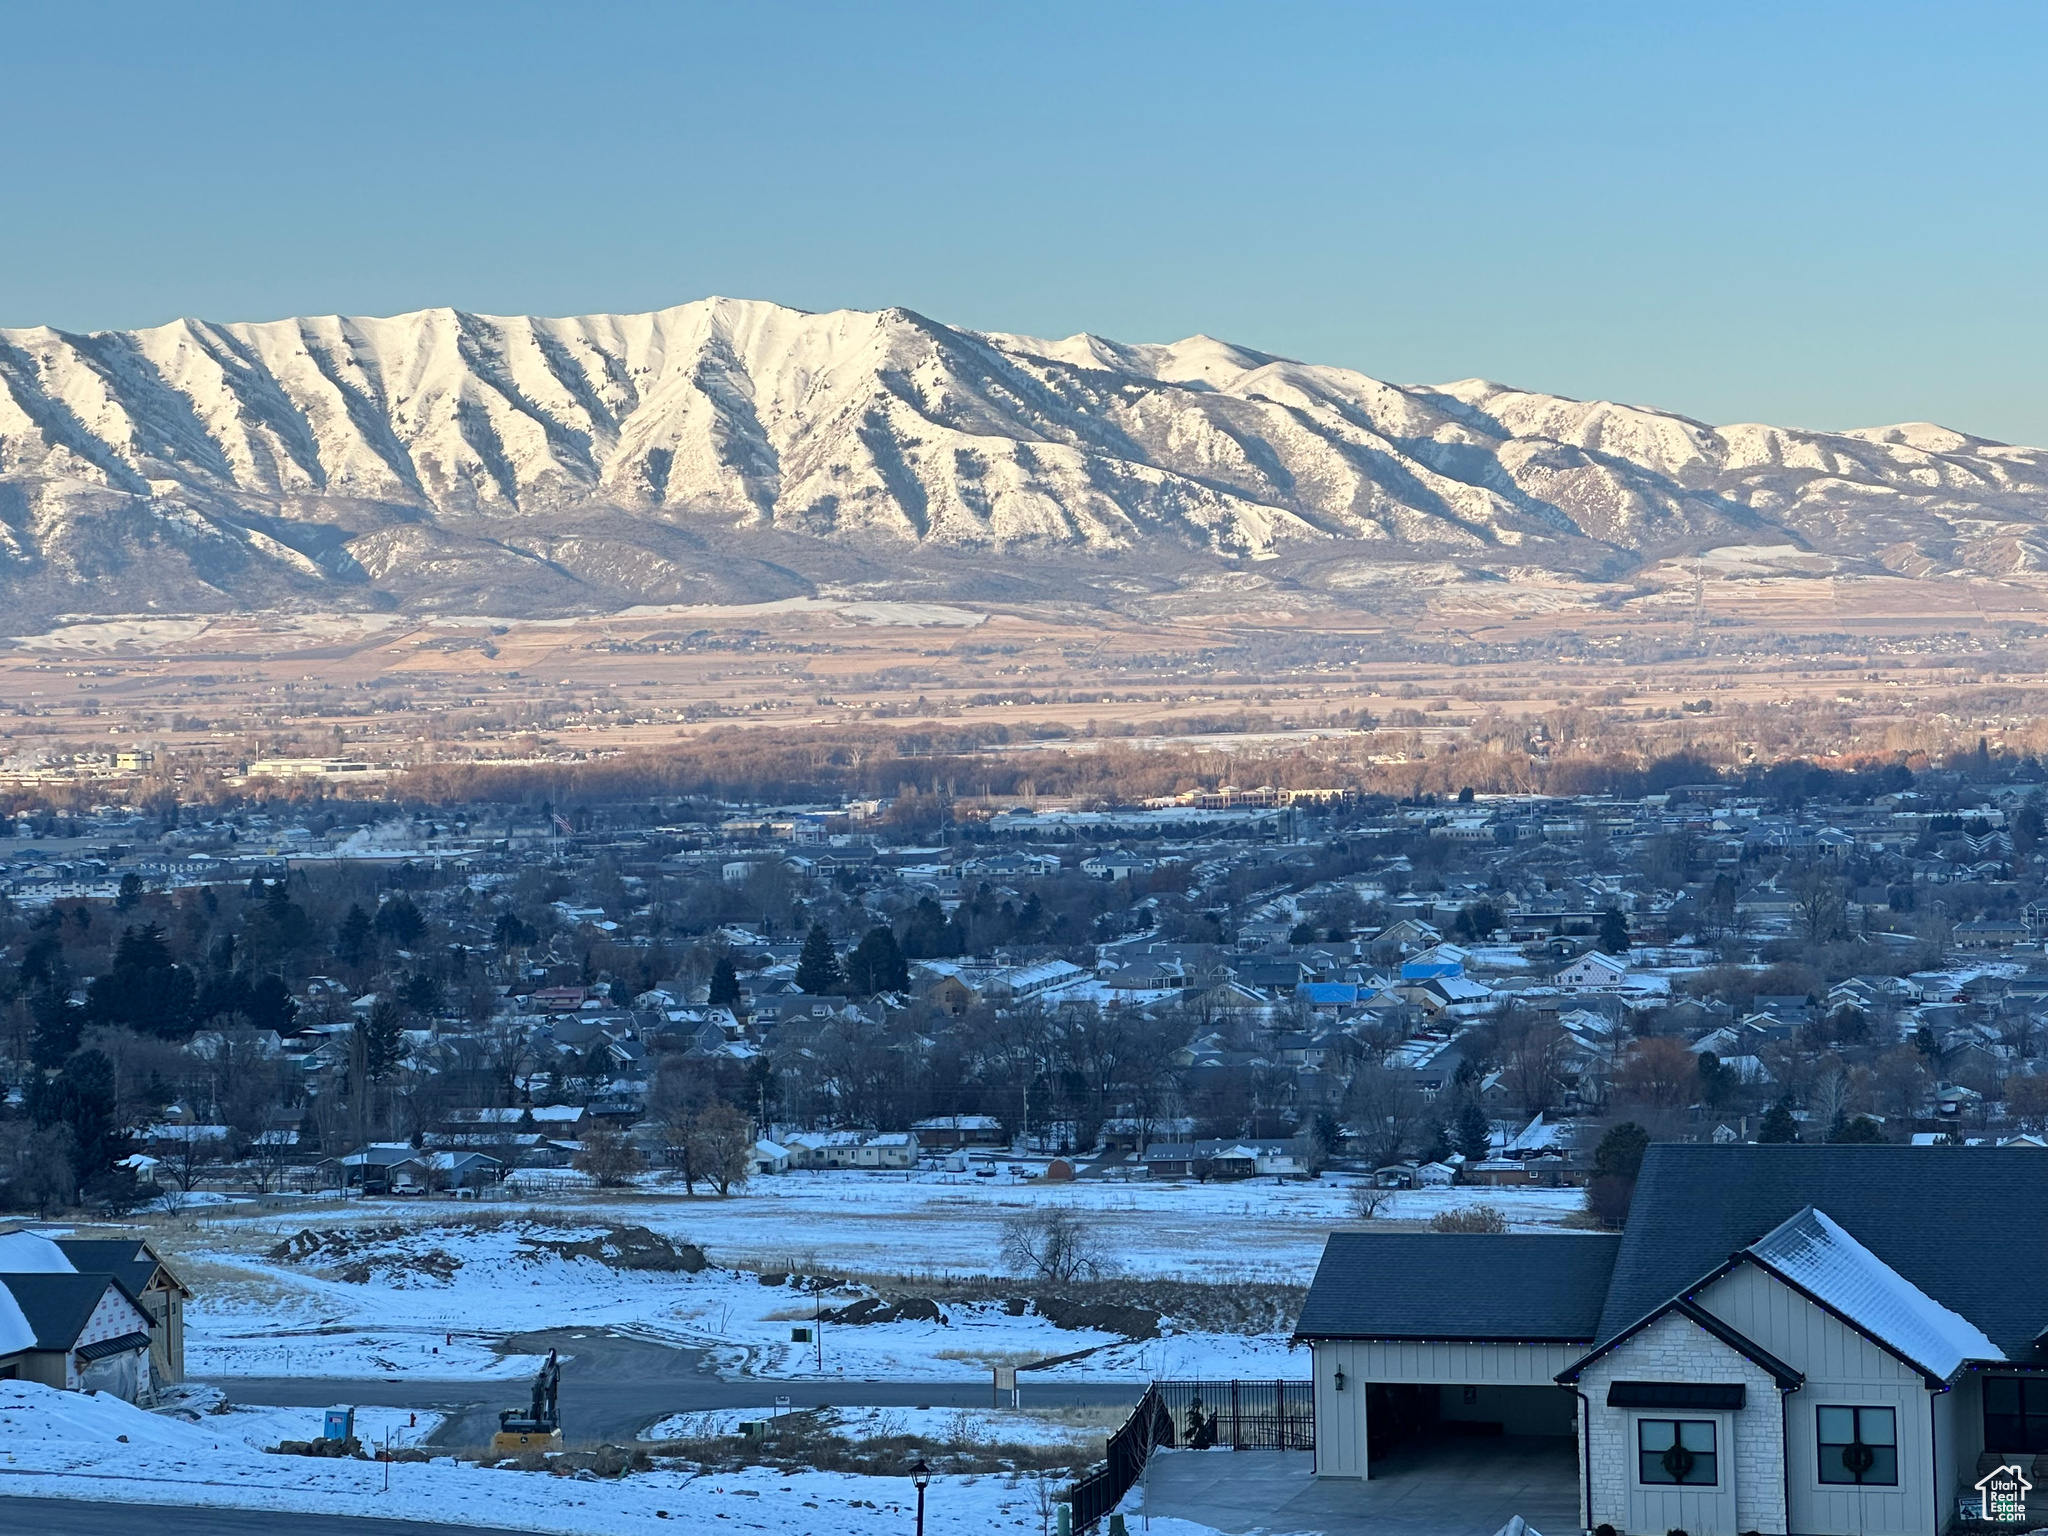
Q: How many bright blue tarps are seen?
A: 2